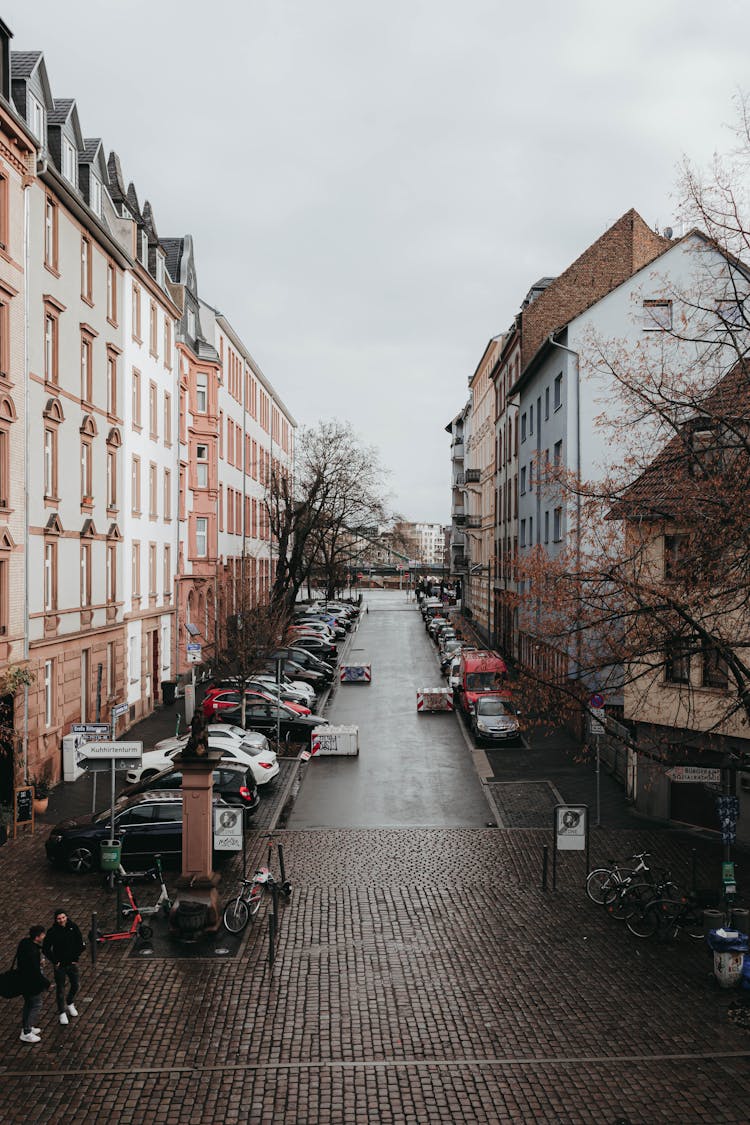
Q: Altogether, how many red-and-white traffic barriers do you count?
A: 3